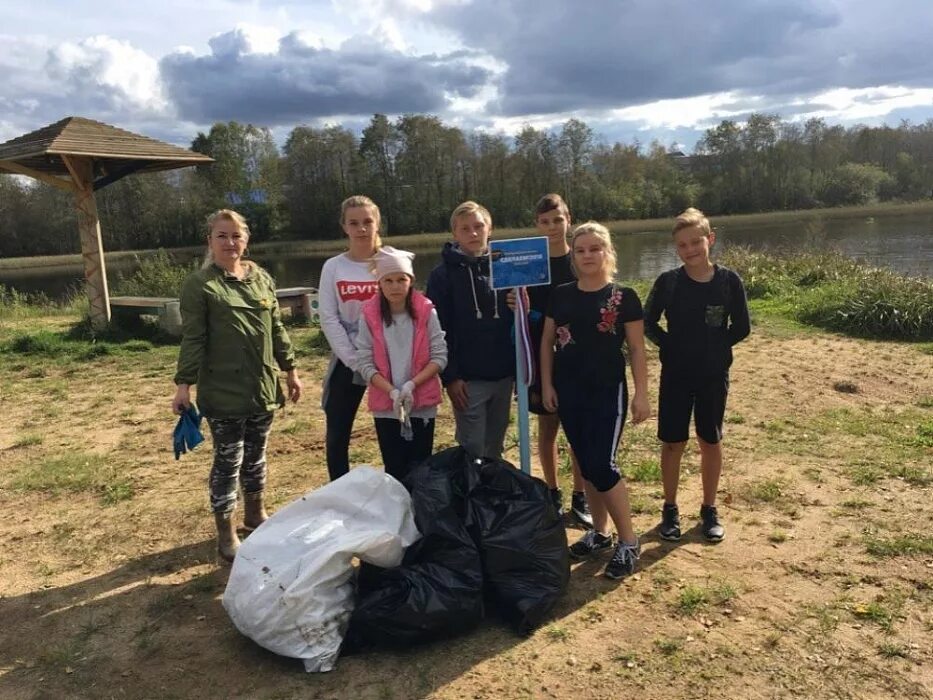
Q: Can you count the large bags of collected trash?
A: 3